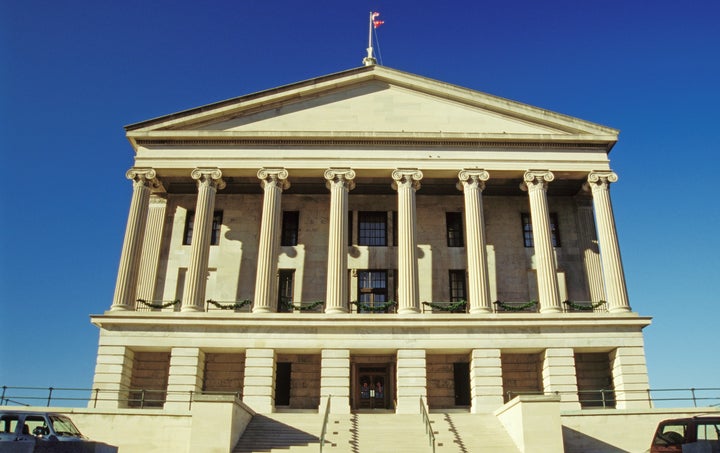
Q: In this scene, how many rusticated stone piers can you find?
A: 8